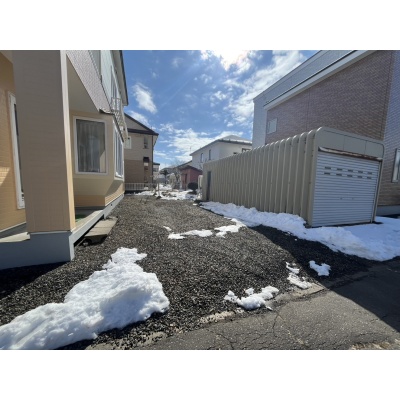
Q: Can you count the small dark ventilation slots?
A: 10